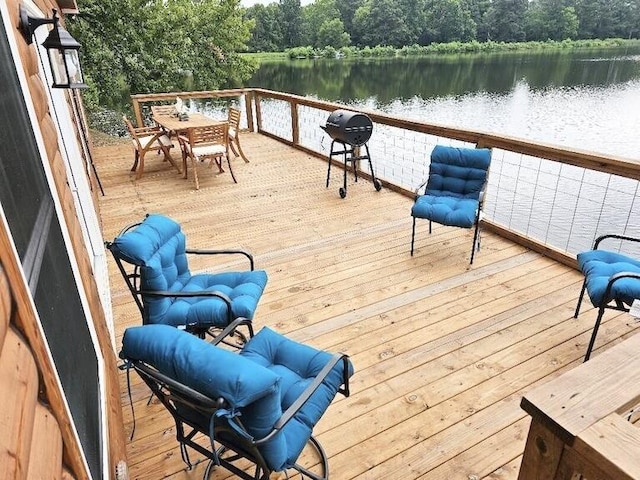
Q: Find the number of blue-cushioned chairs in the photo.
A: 4